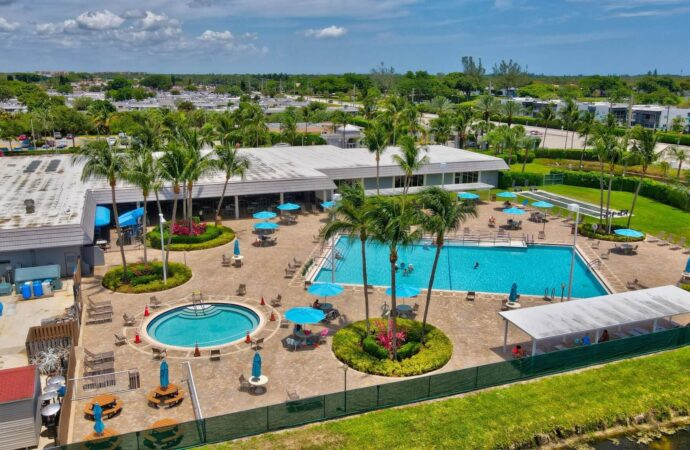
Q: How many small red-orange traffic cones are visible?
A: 6